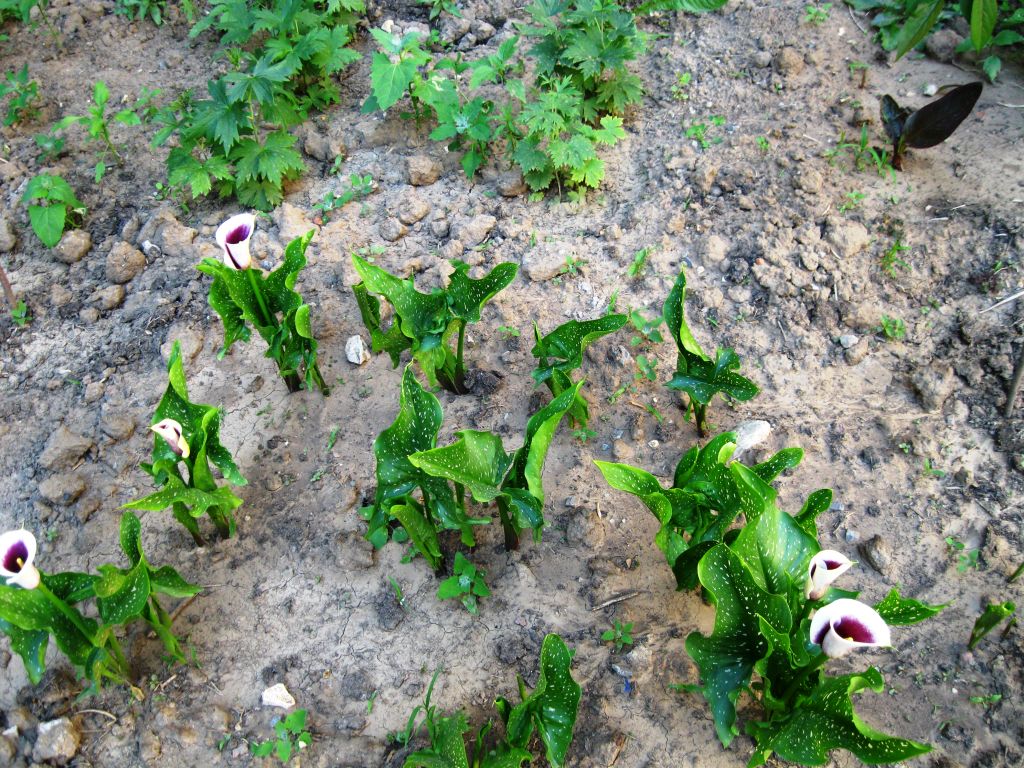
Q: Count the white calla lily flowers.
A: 5